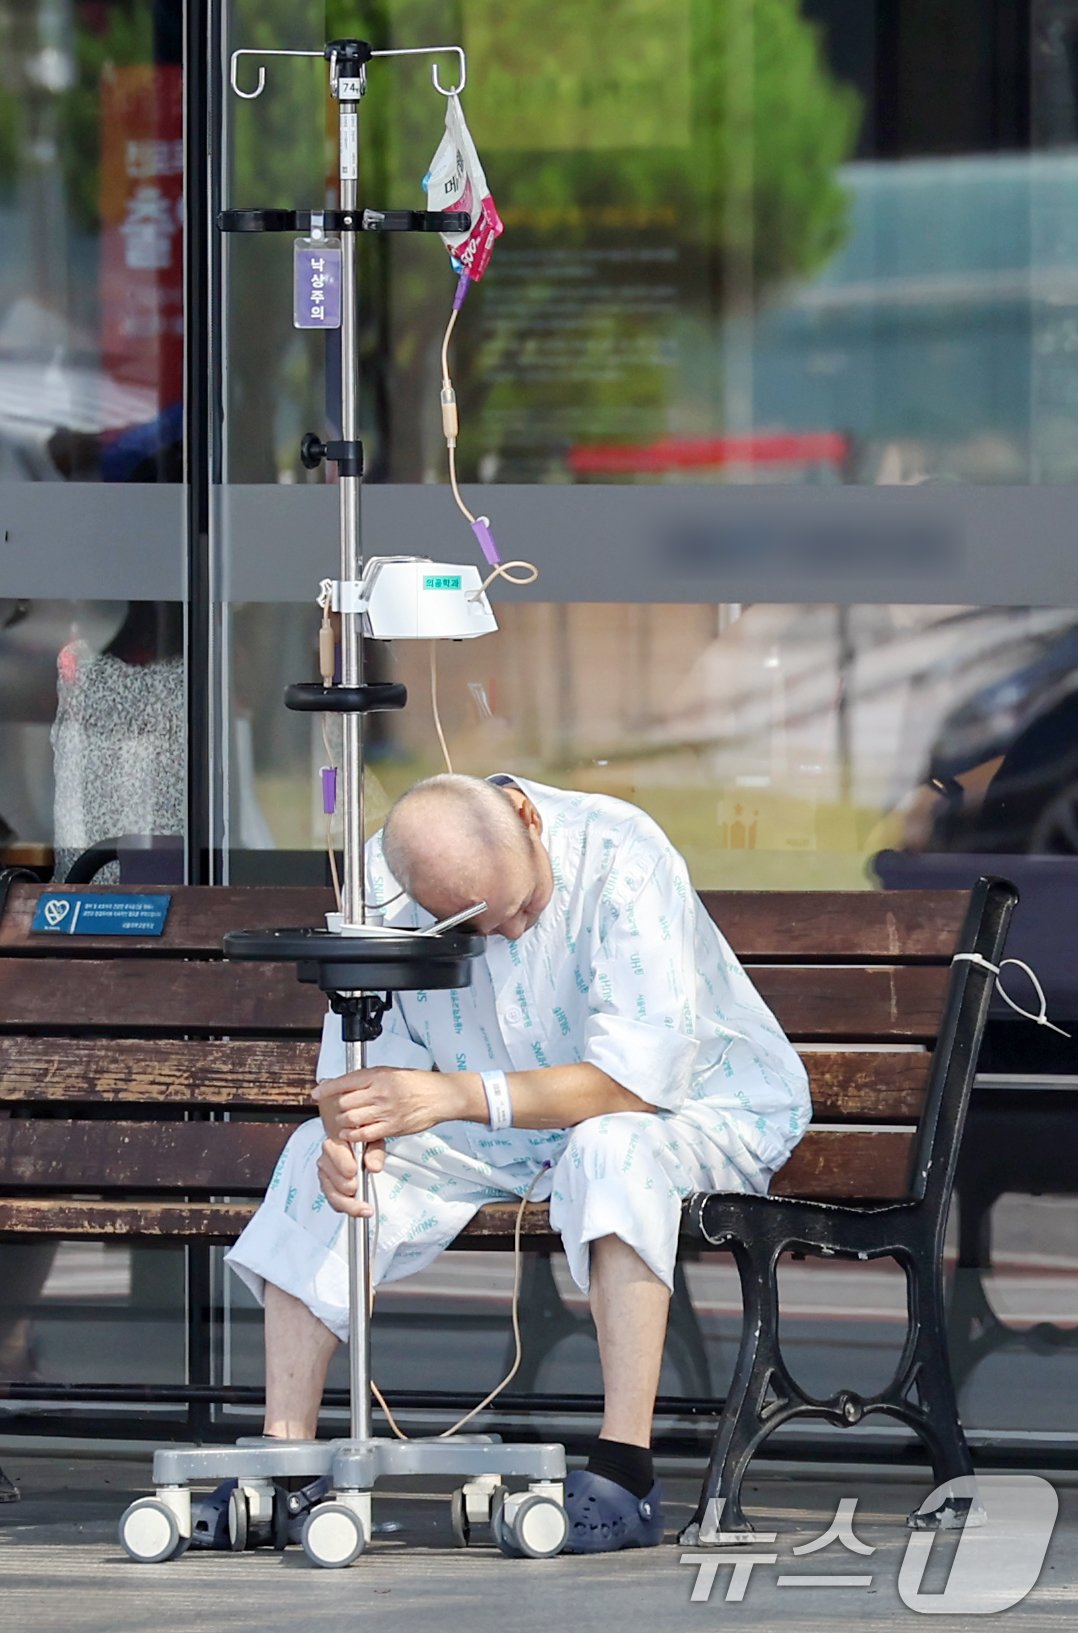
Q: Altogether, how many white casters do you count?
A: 5